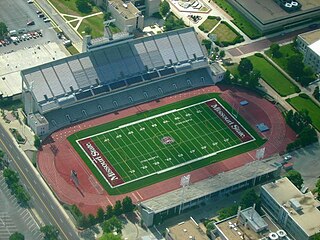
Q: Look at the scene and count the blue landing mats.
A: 2